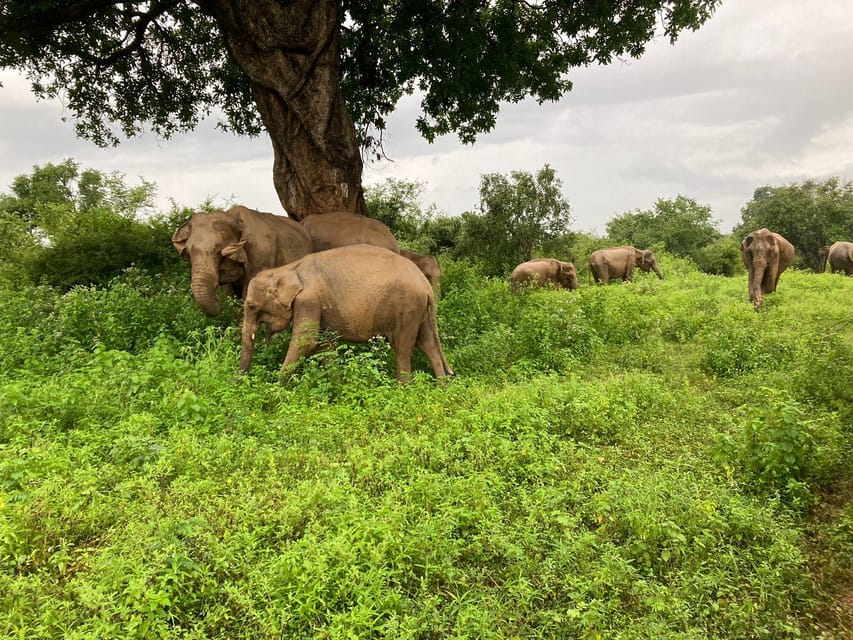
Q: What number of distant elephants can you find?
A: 4